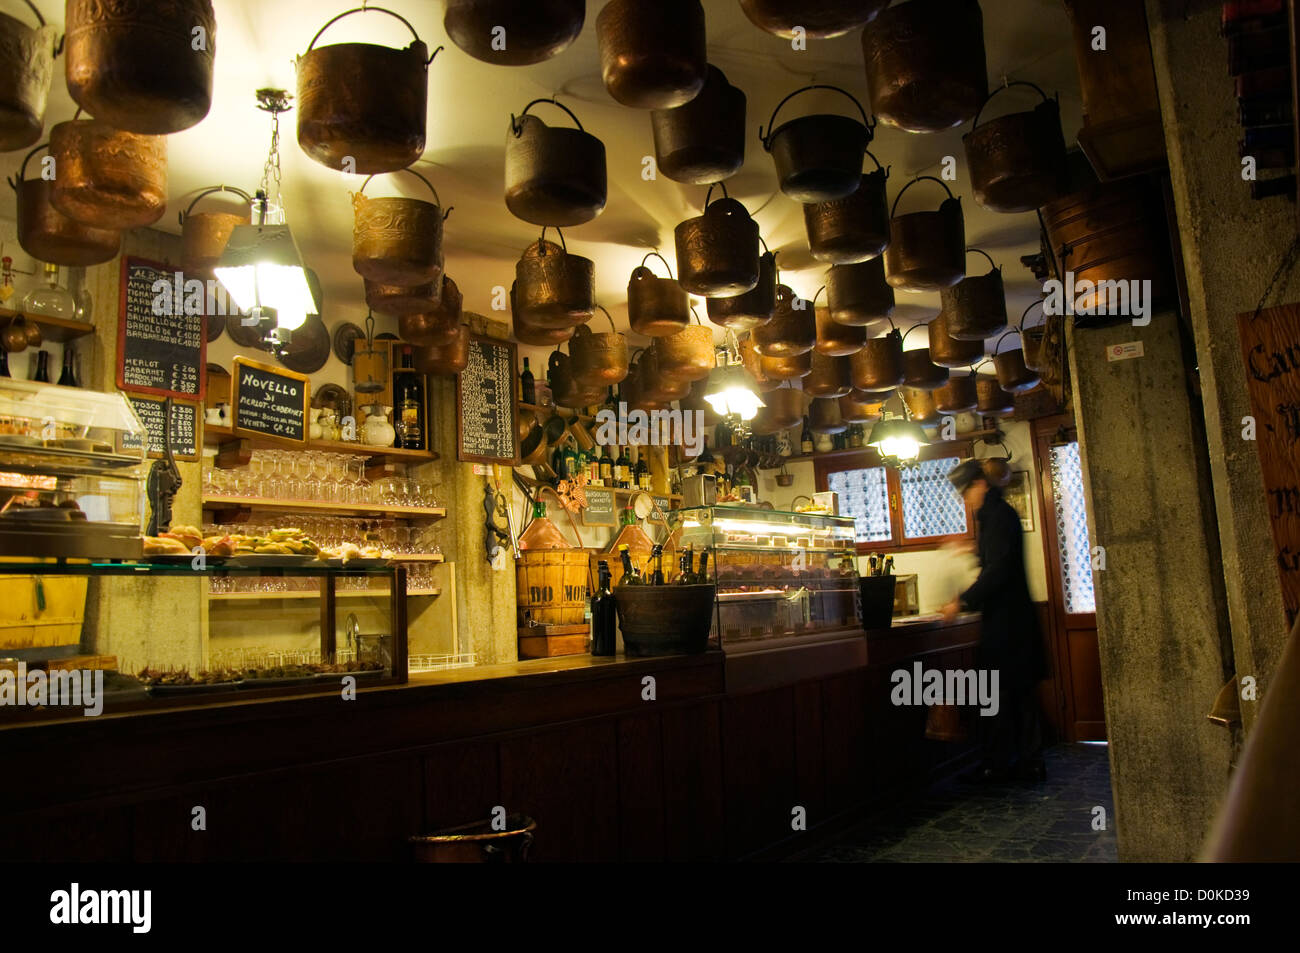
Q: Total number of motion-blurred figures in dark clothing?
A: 1